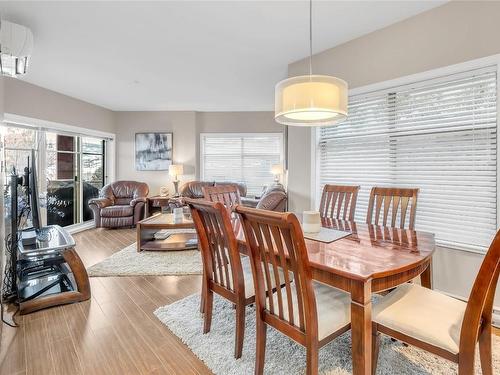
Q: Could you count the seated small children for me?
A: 0